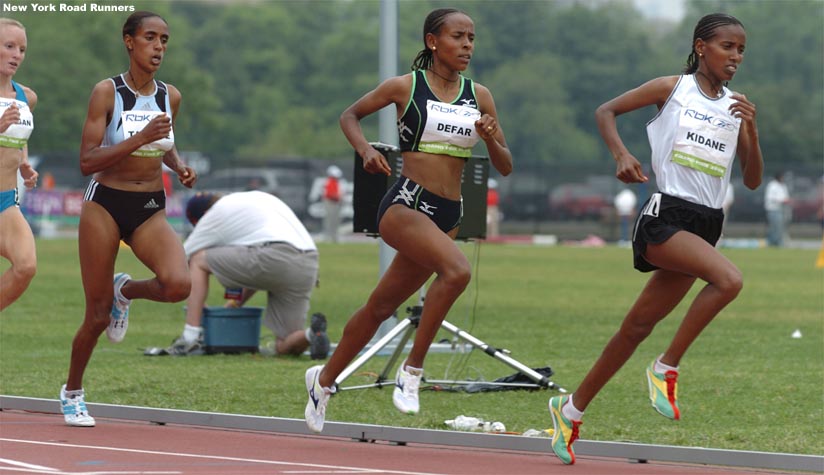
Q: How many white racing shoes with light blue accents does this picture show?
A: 2